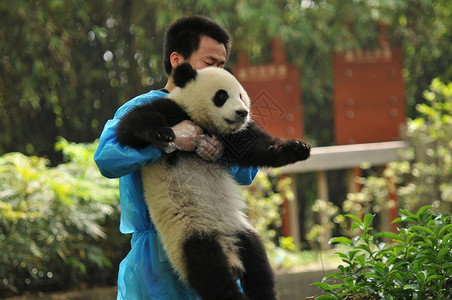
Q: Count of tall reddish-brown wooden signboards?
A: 2